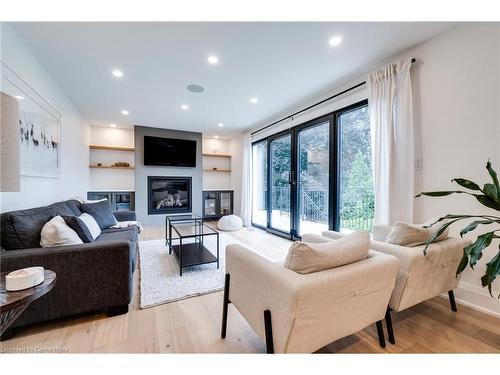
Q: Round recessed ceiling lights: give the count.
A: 9